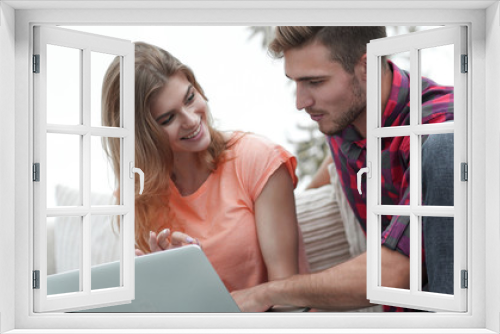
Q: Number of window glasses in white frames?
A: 12